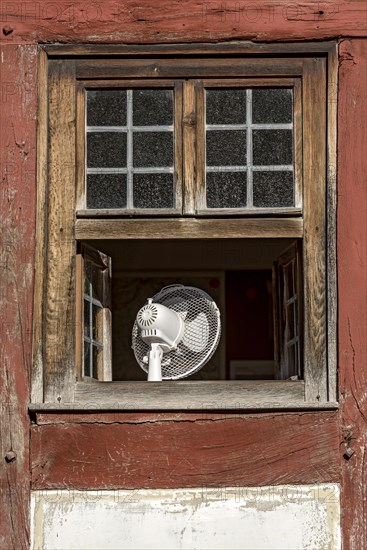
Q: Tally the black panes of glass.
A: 12